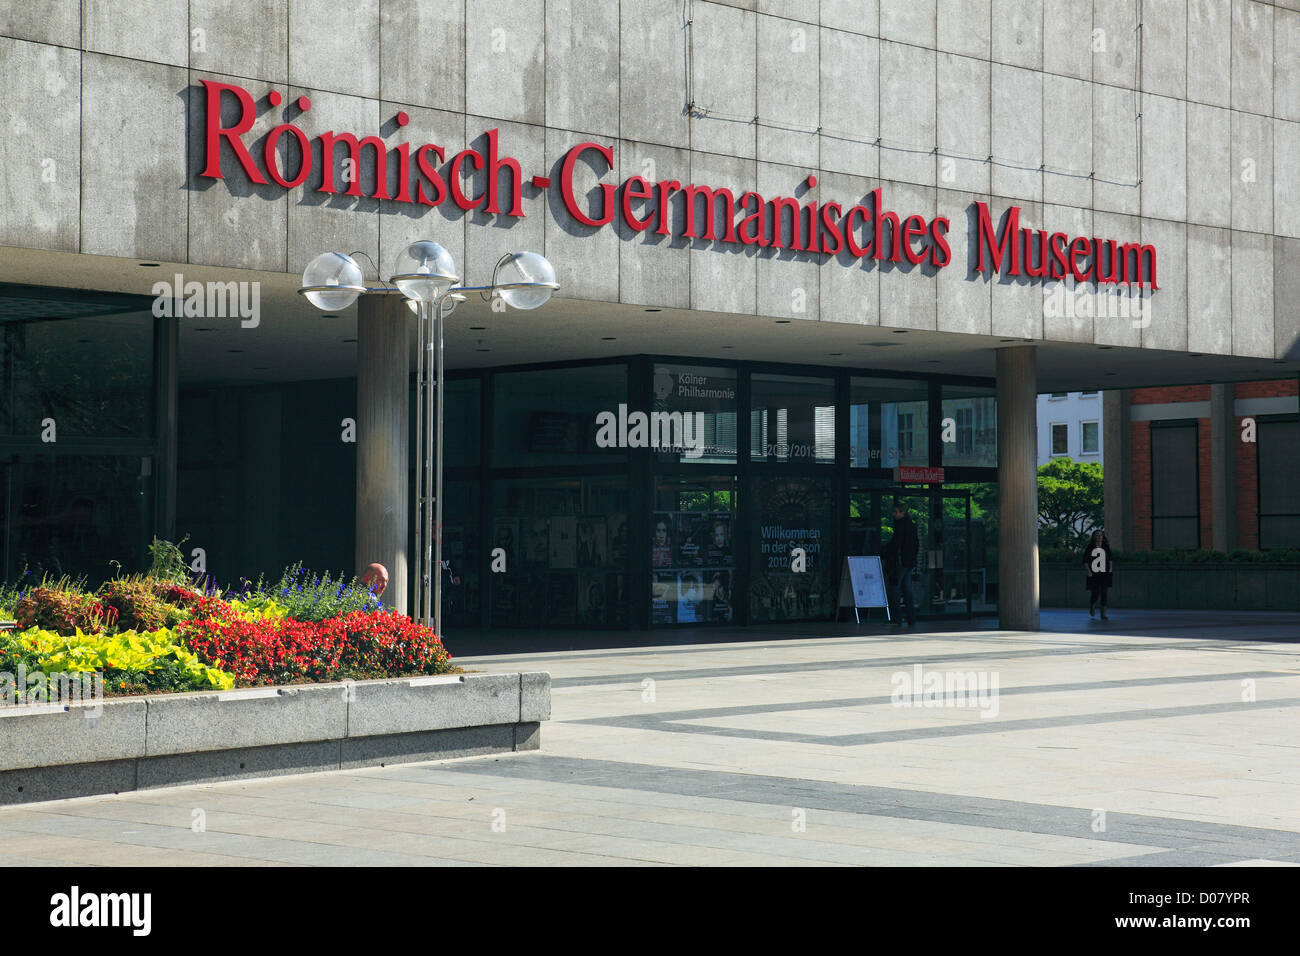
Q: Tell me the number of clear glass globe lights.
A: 4